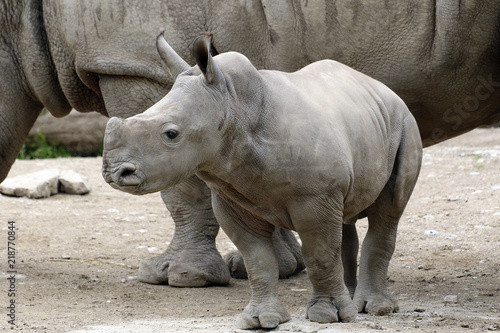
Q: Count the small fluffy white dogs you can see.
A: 0